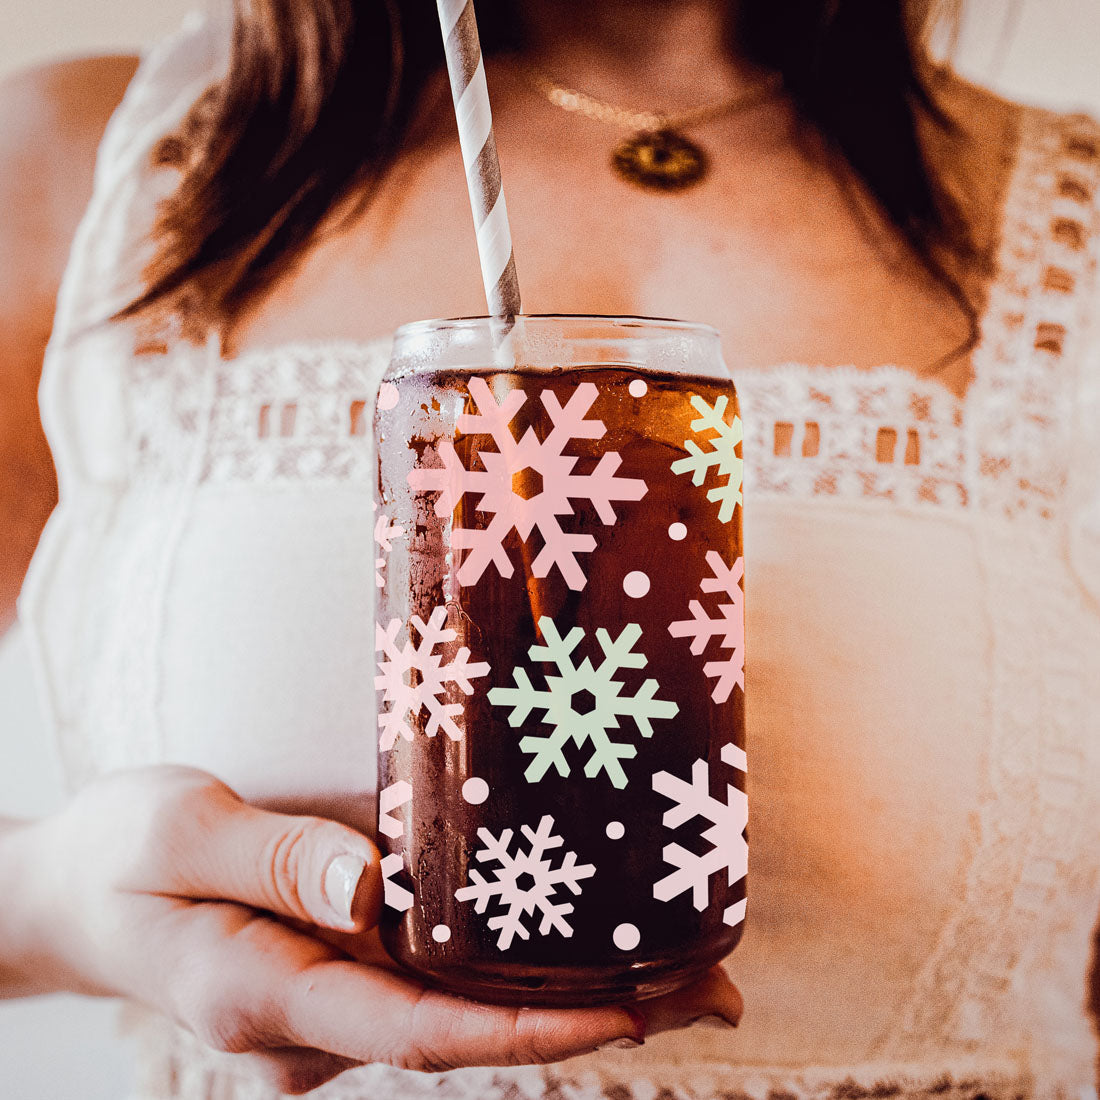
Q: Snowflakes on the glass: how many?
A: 9